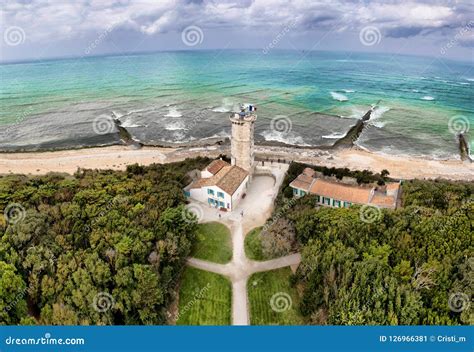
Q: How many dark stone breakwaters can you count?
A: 3